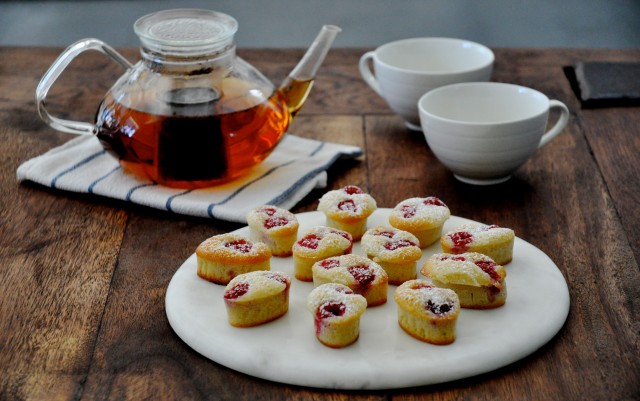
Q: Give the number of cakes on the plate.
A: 12